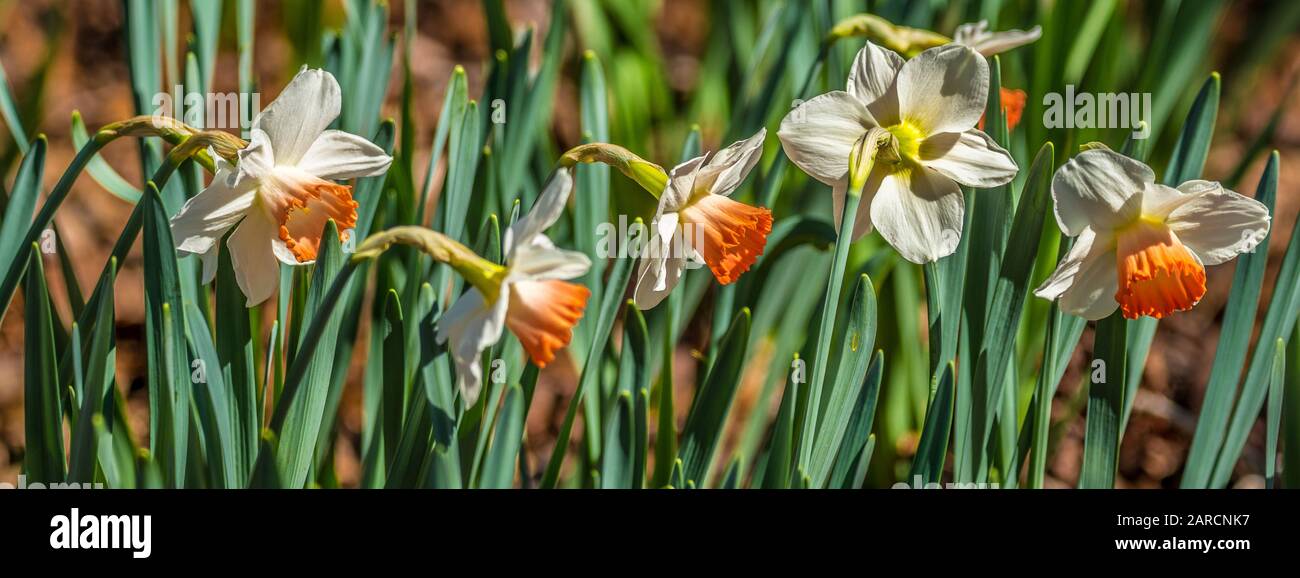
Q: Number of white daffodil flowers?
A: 6